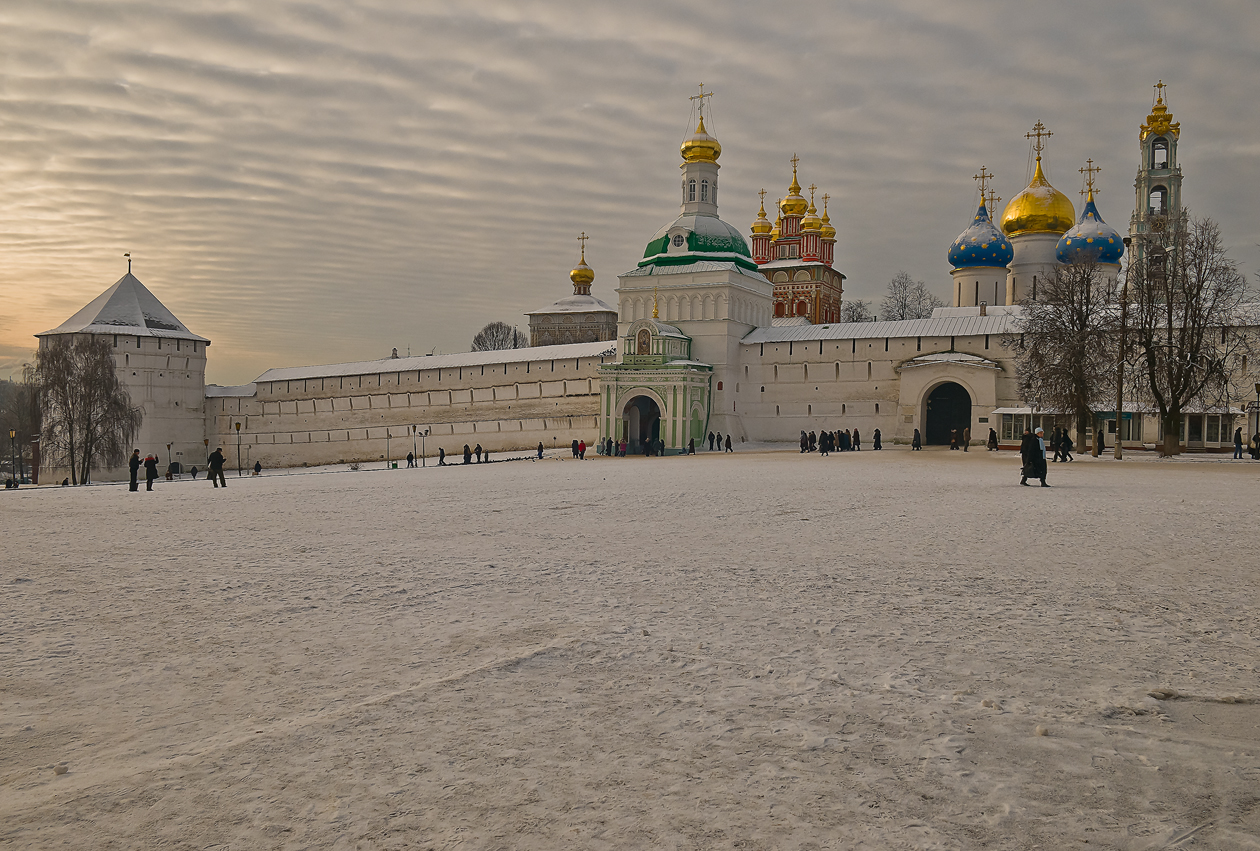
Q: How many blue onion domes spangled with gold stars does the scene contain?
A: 2